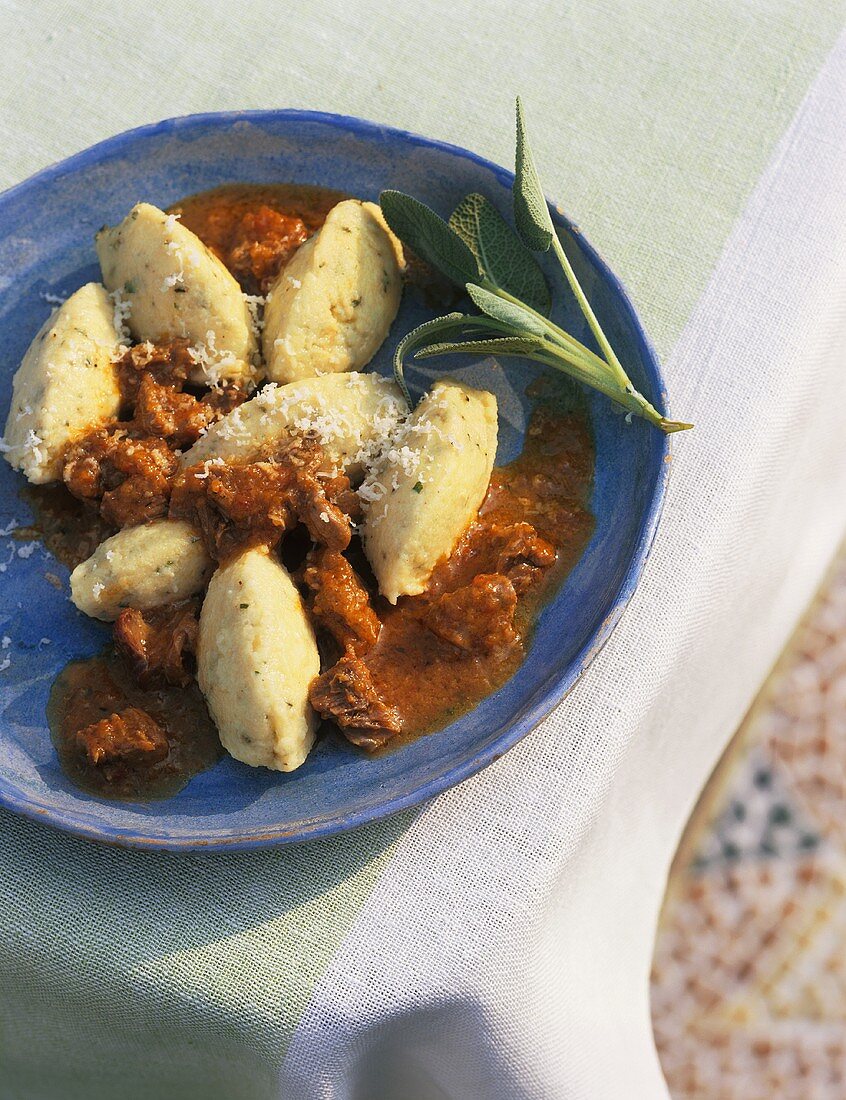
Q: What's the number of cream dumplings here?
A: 7